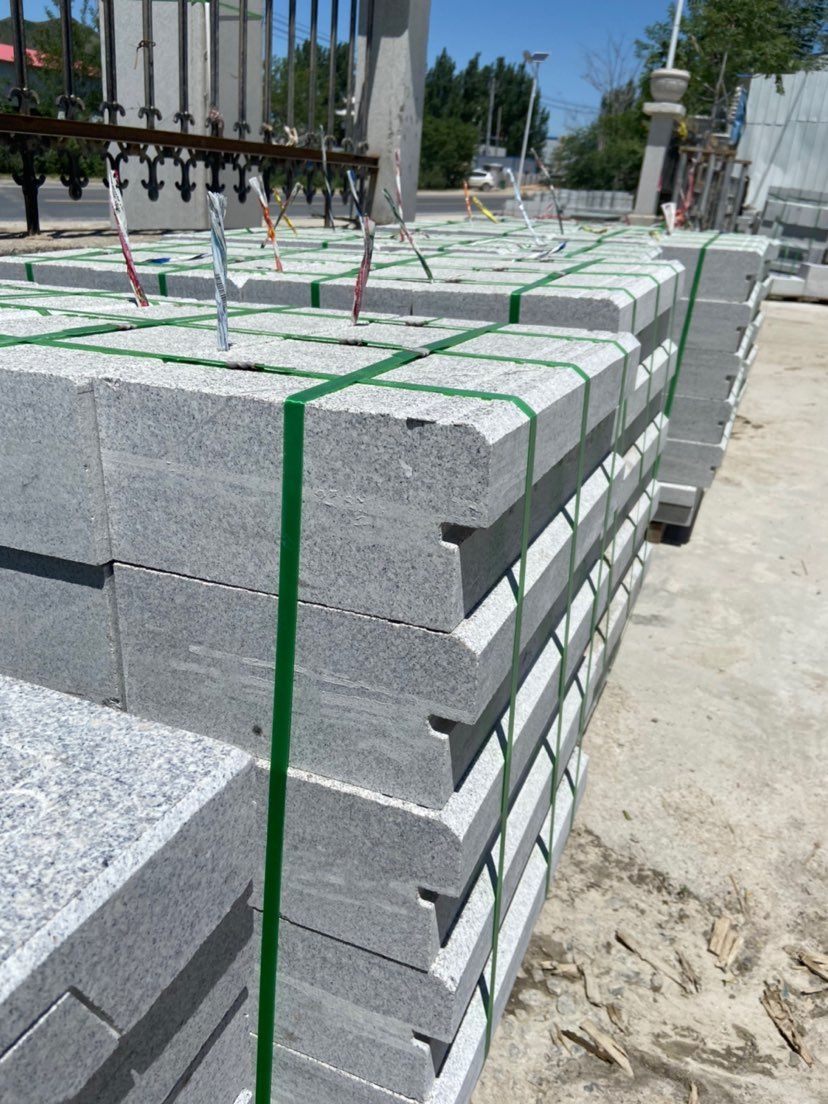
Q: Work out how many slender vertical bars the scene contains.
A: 13